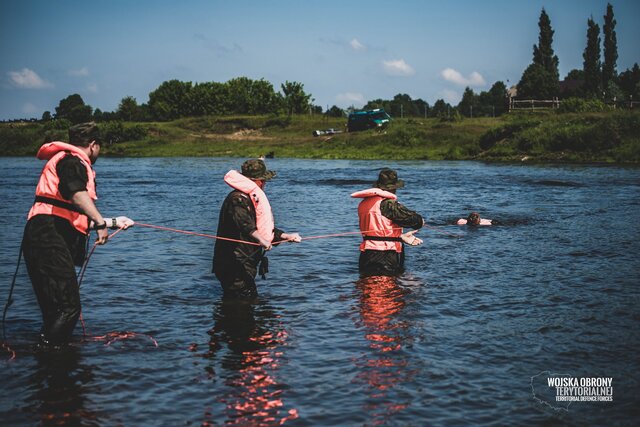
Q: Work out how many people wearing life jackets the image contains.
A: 4